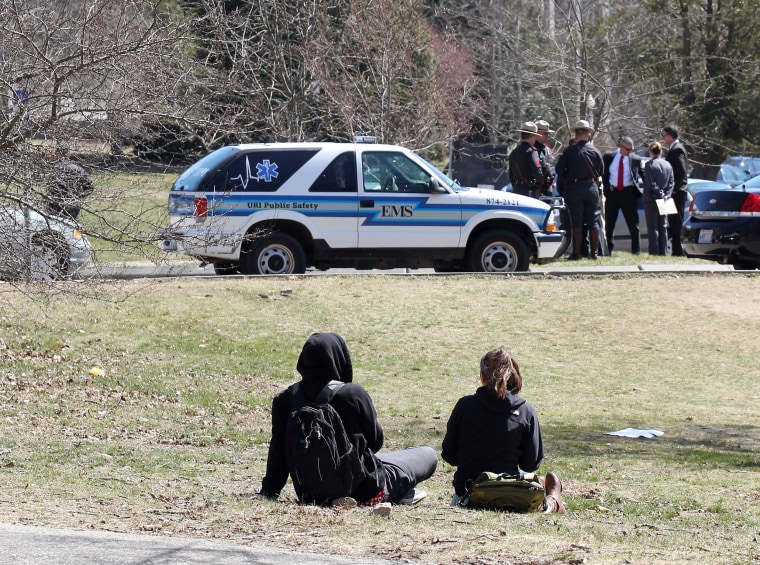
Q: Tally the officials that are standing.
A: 6